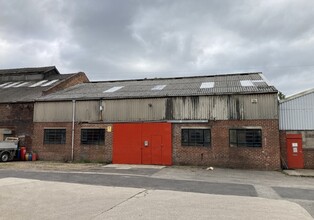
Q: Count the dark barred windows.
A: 4